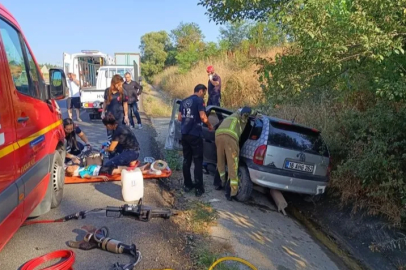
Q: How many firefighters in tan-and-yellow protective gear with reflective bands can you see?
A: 1